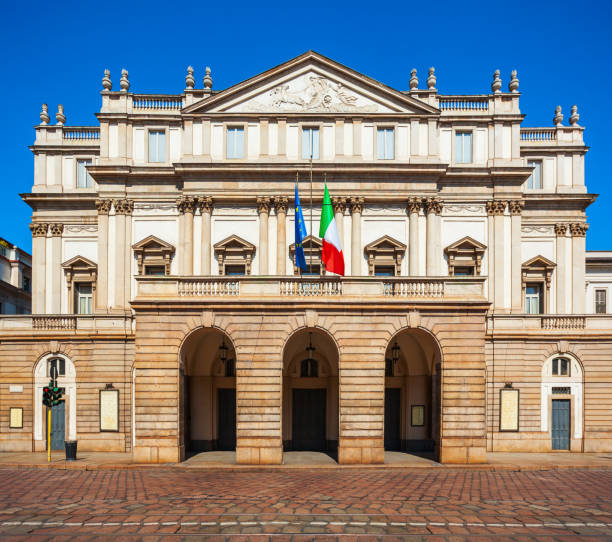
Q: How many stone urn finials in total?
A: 12